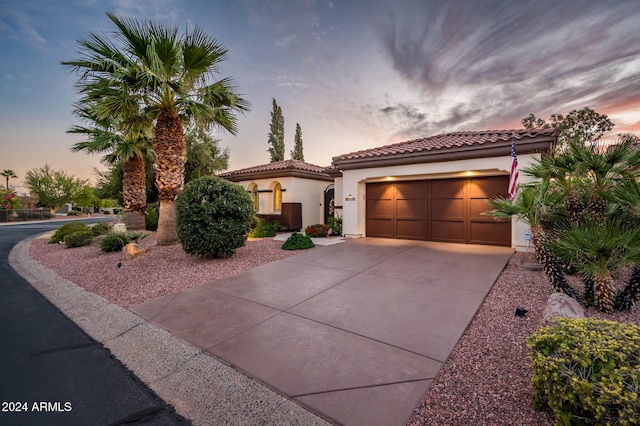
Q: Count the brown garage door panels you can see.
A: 12